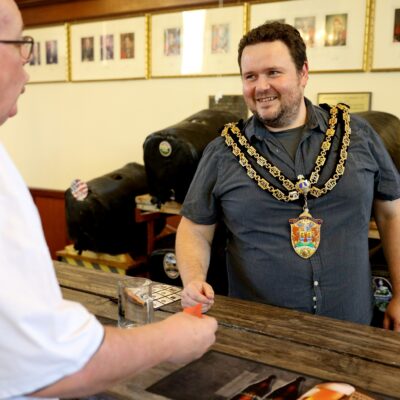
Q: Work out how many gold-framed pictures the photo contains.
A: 5